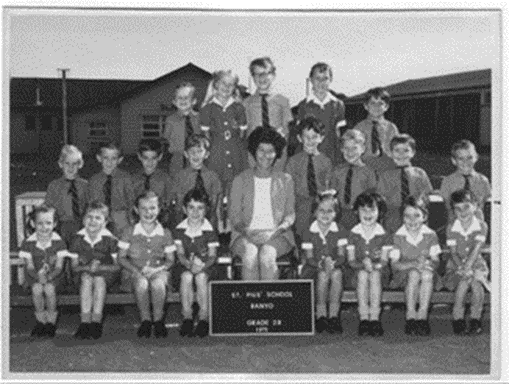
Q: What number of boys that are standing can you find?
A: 11